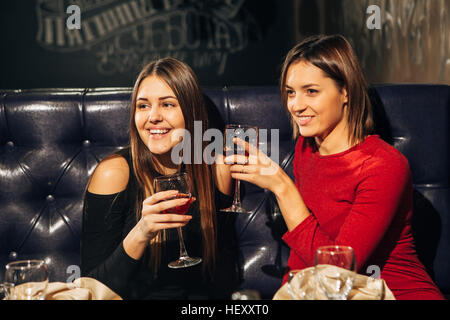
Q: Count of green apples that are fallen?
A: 0